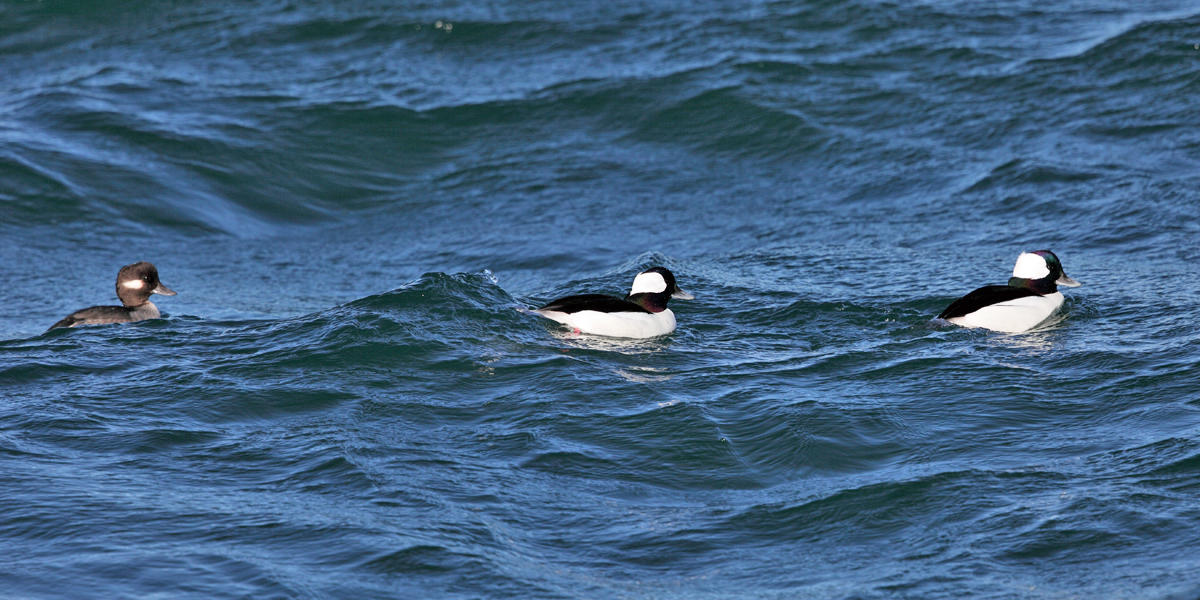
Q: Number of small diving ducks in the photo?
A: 3